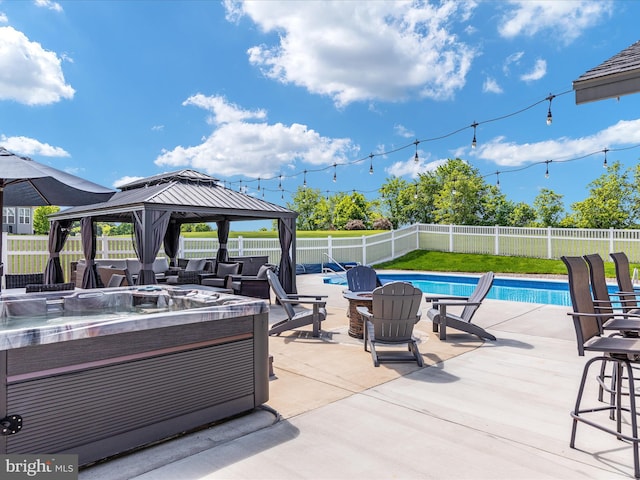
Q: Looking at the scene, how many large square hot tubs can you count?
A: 1